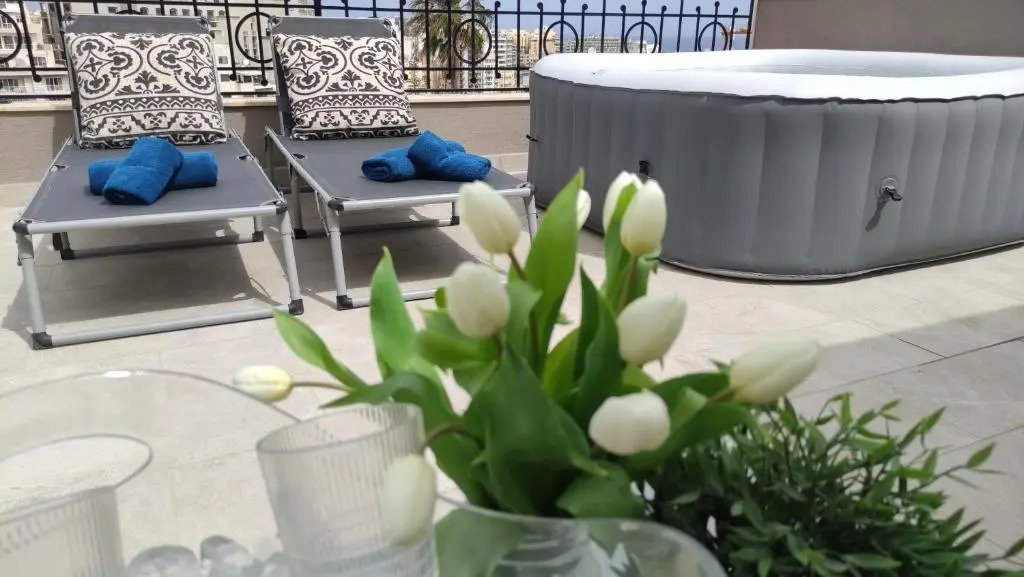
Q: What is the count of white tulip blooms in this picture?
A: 10